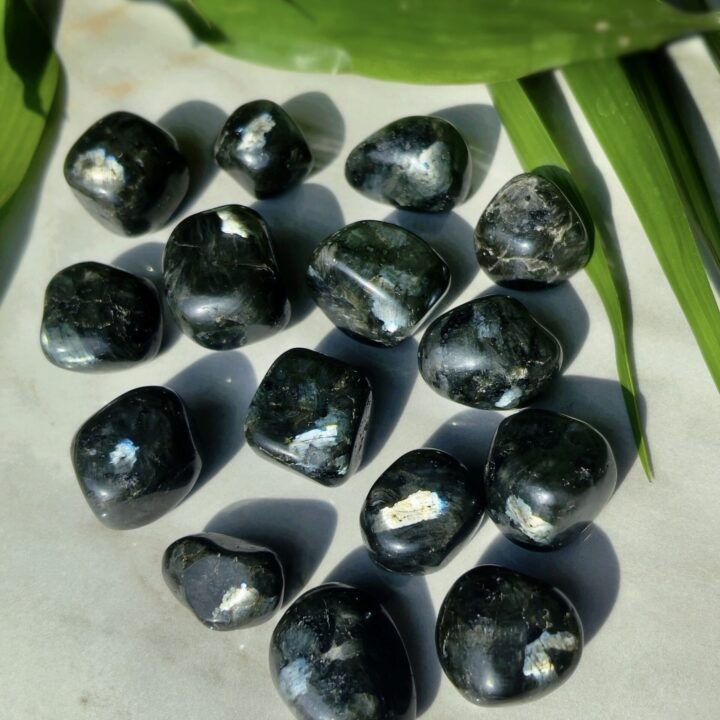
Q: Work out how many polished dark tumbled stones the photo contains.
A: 15